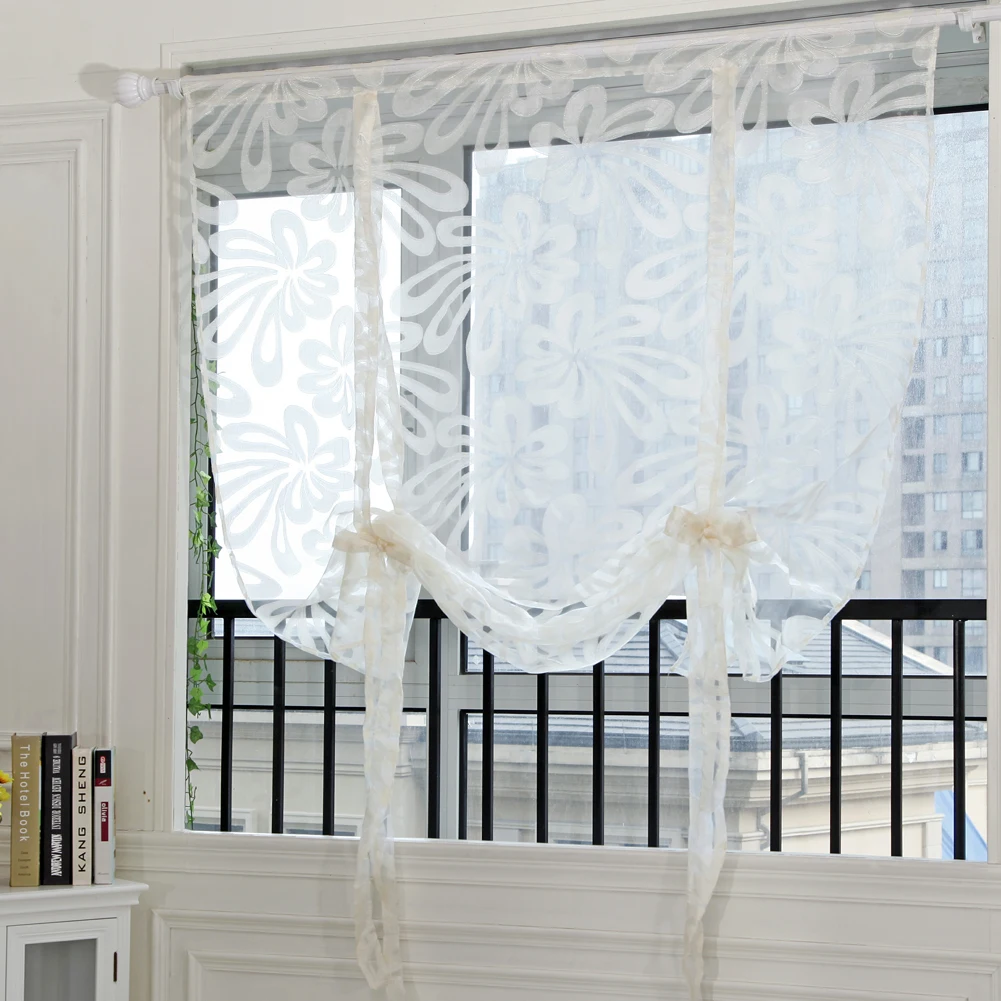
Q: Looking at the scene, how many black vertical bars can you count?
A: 12